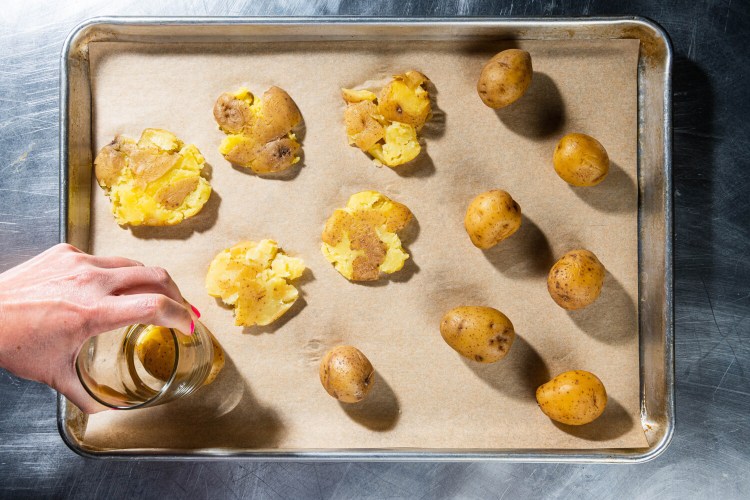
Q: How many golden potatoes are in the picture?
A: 13